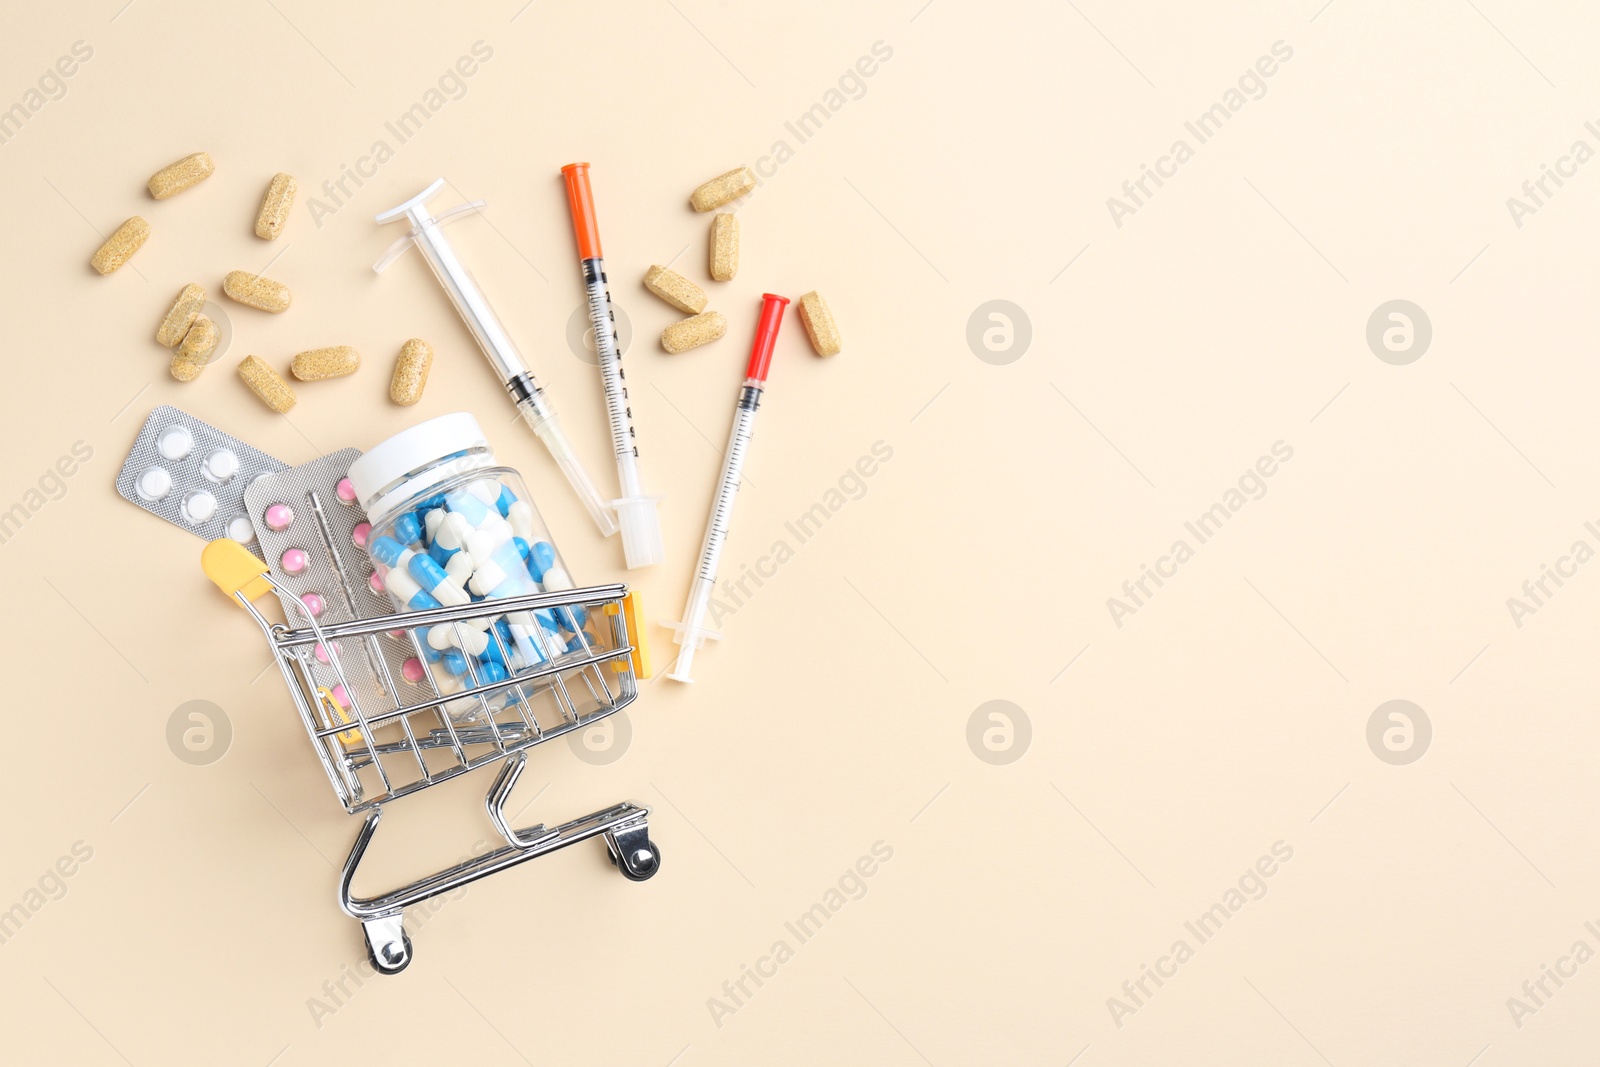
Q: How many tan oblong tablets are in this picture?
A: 14